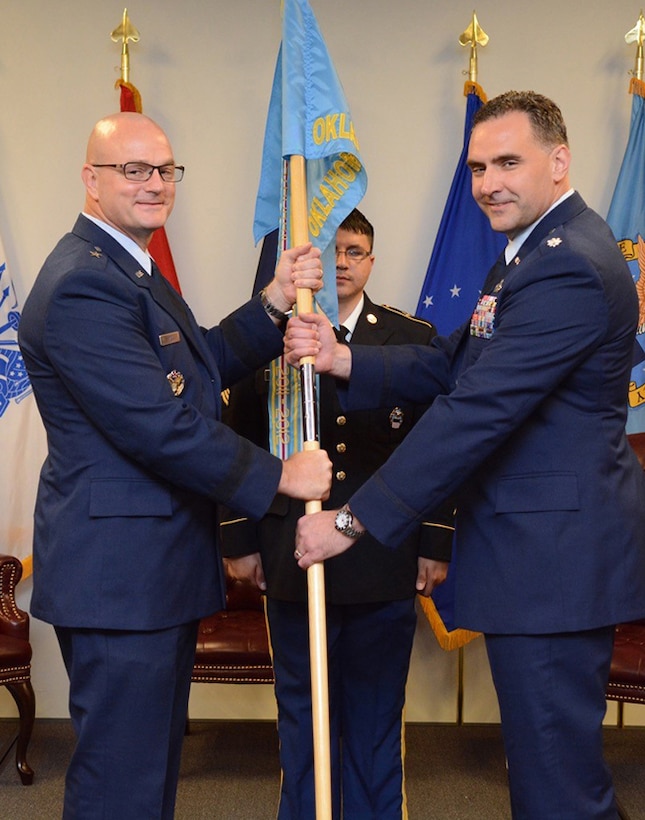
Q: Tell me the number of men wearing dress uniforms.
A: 3